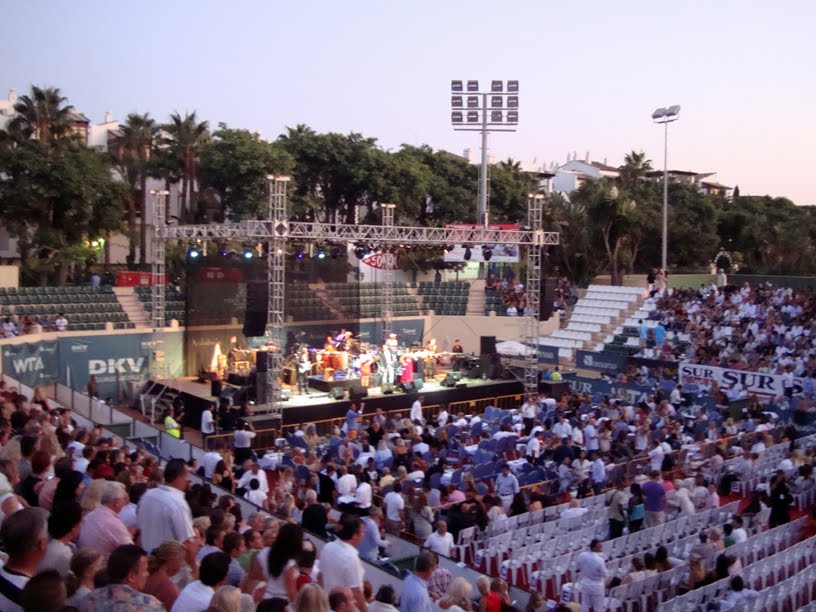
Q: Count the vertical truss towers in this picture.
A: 4